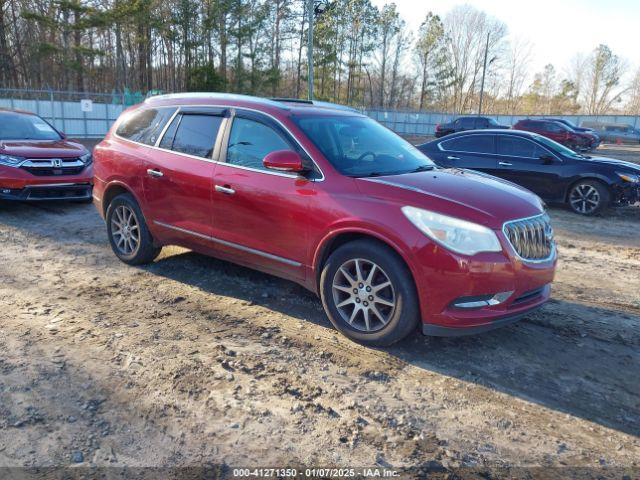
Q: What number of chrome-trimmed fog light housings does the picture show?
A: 1